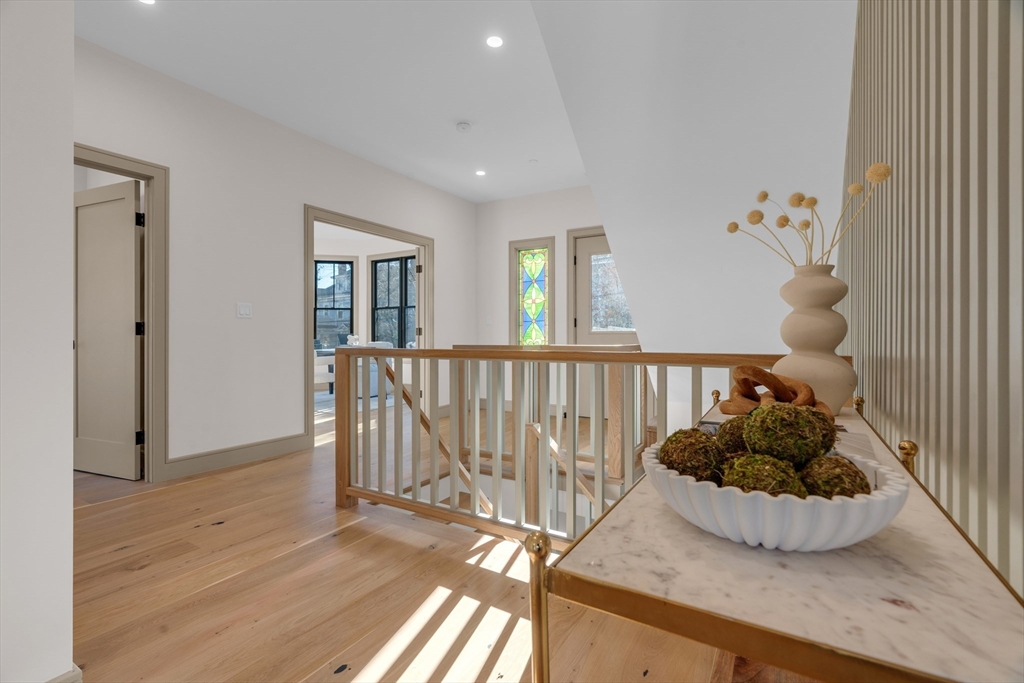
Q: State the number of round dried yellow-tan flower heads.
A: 9